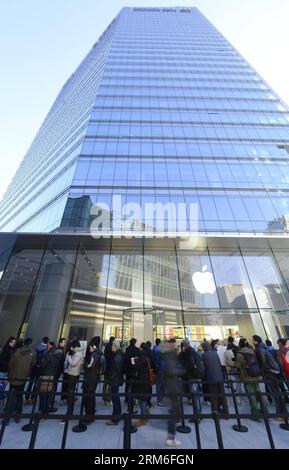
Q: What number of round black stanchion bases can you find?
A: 6